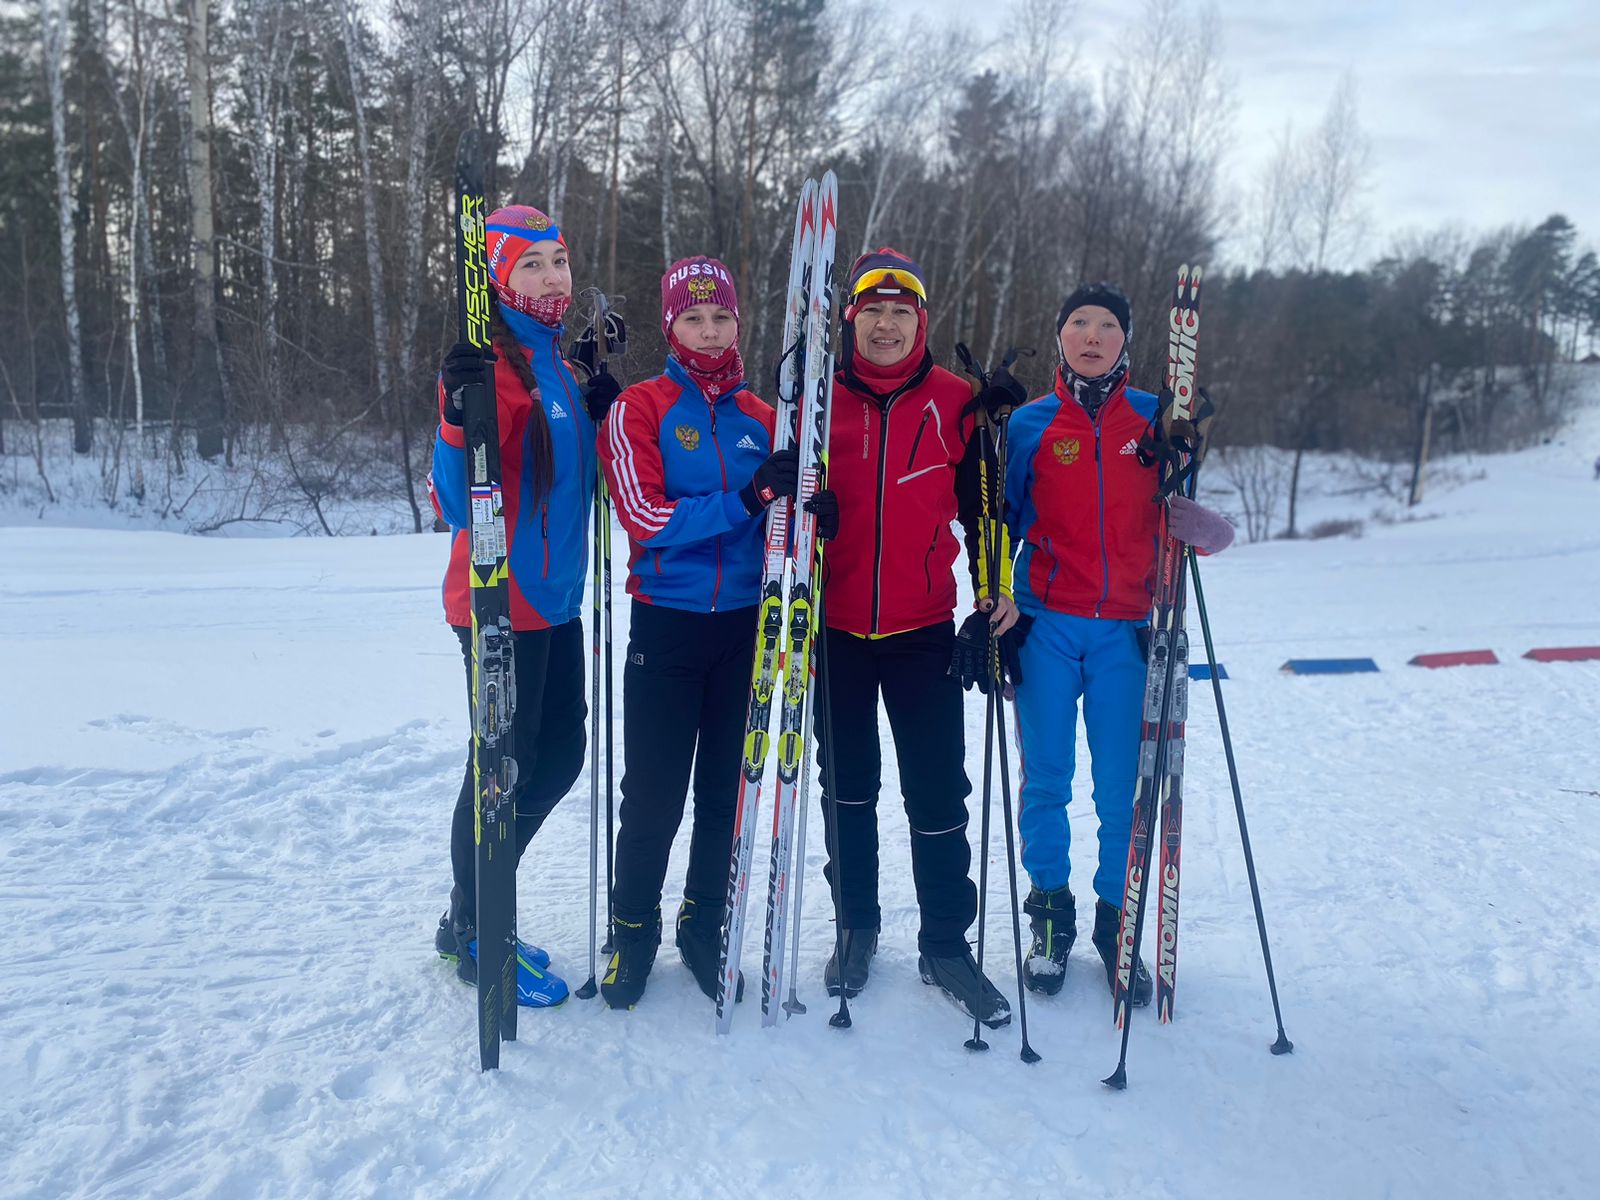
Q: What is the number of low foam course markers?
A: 4